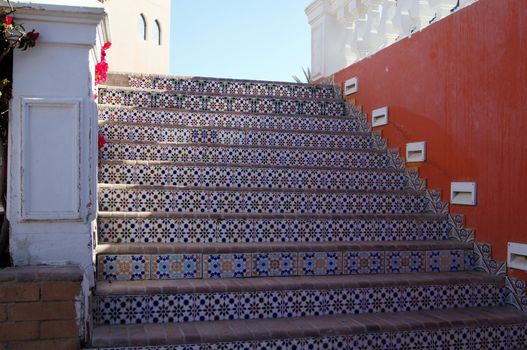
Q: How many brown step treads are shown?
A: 11